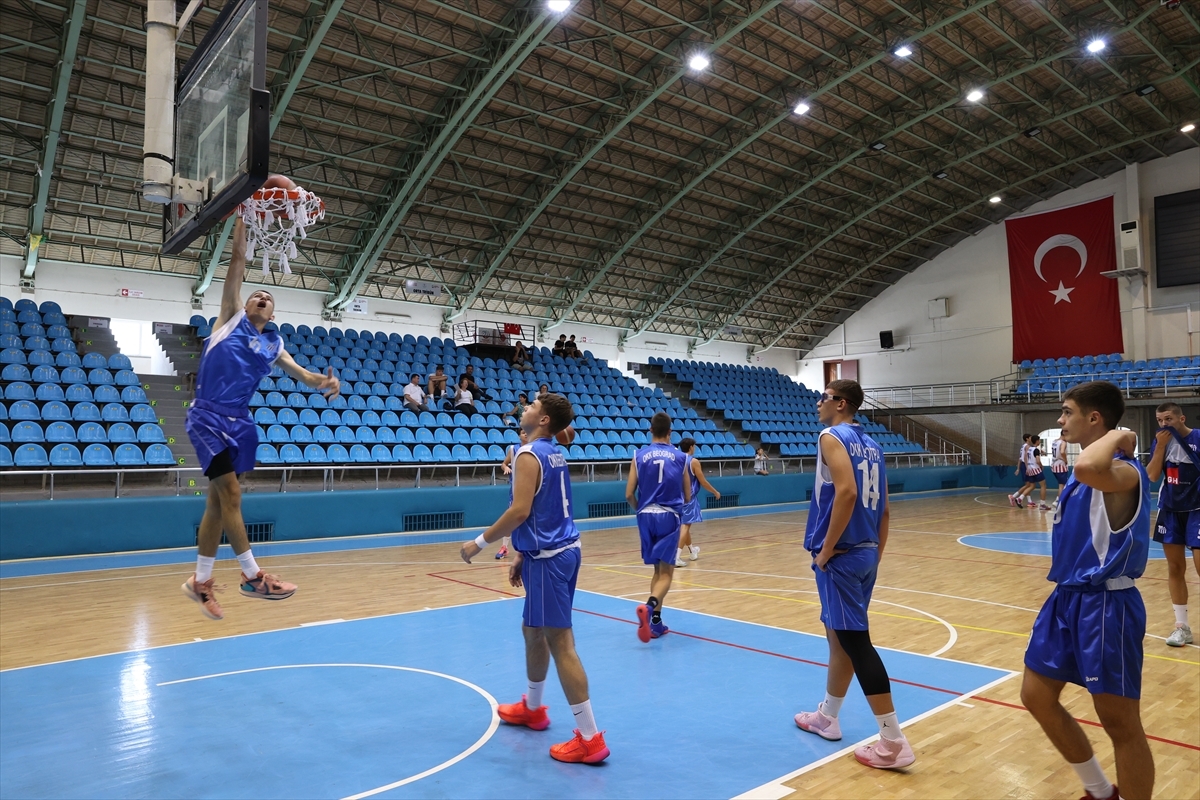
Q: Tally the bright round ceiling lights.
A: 8